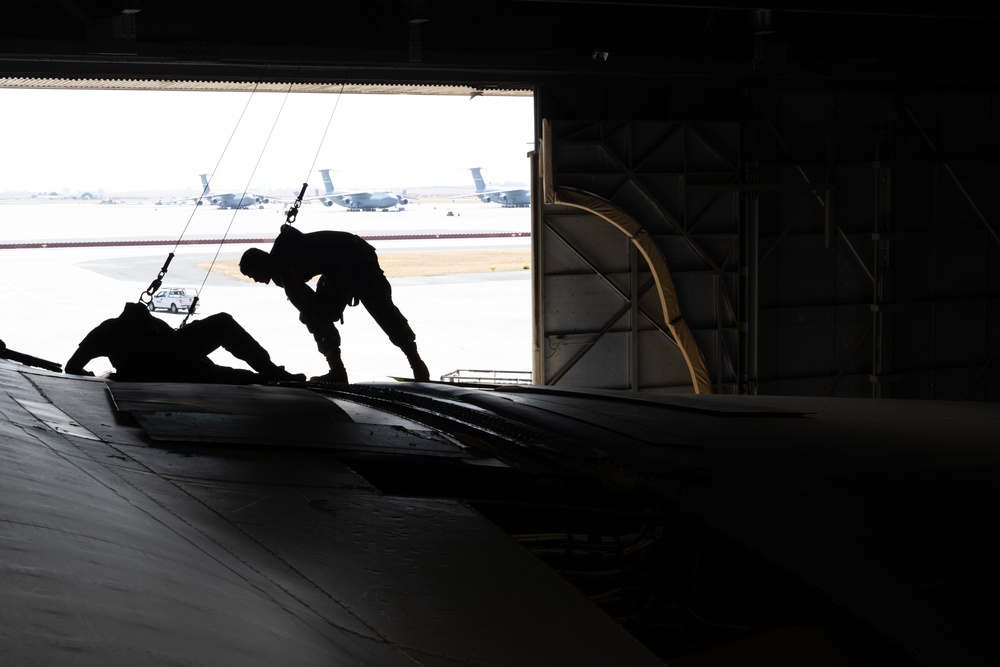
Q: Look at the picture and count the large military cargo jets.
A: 3